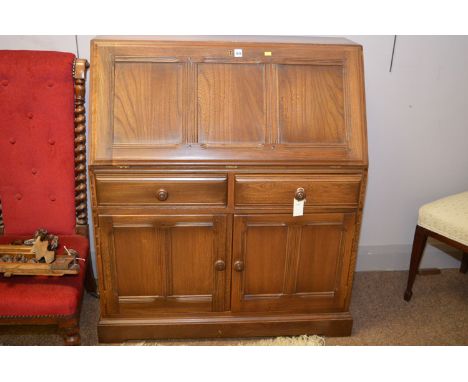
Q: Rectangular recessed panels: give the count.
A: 7